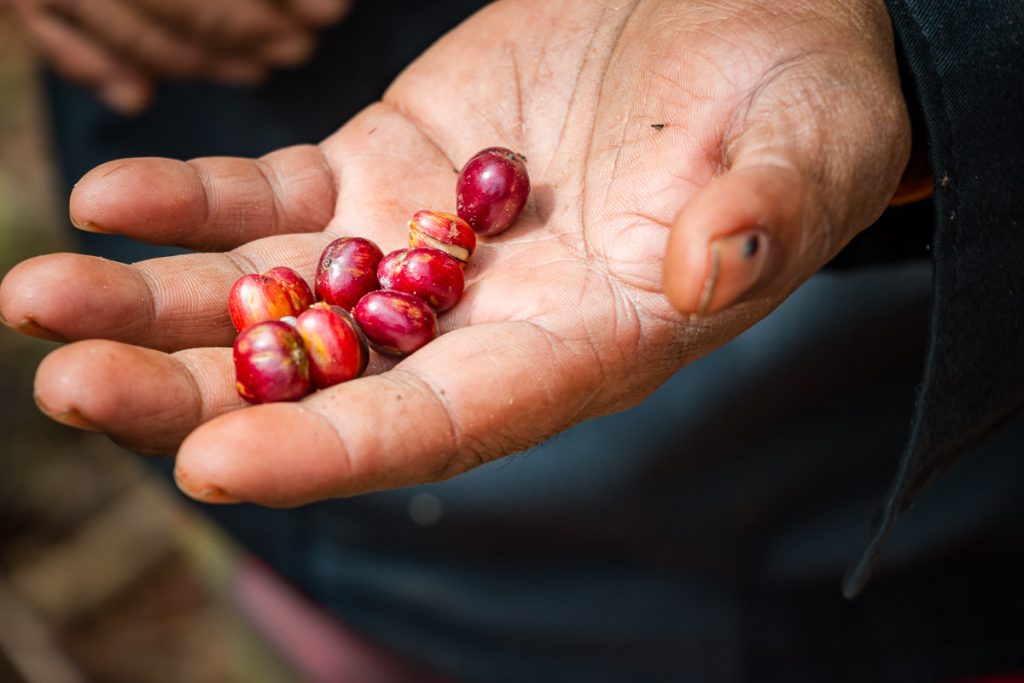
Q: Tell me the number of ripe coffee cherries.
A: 8